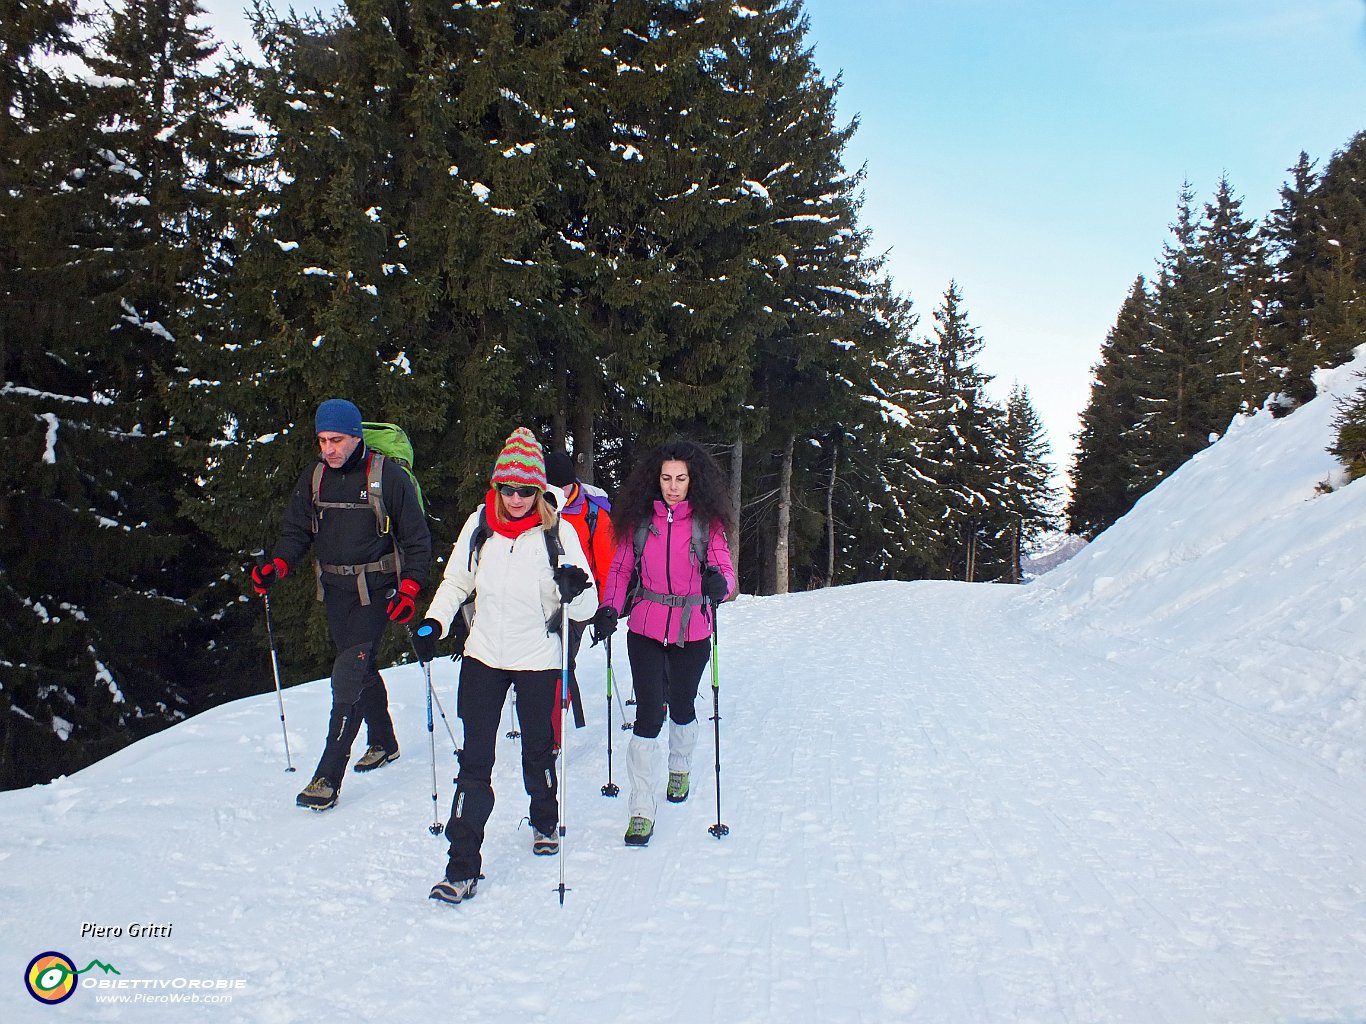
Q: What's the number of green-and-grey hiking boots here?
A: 2